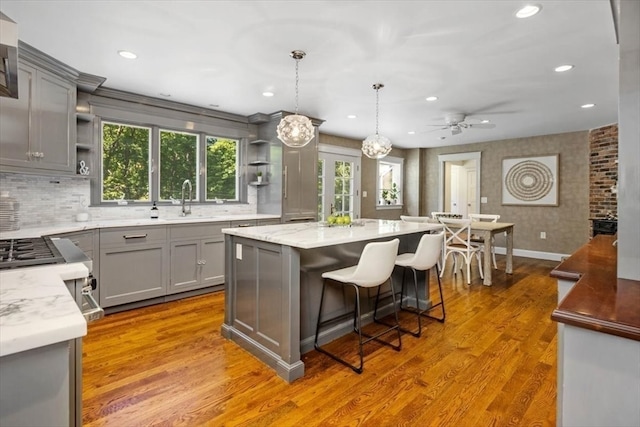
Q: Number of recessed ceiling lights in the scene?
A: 9